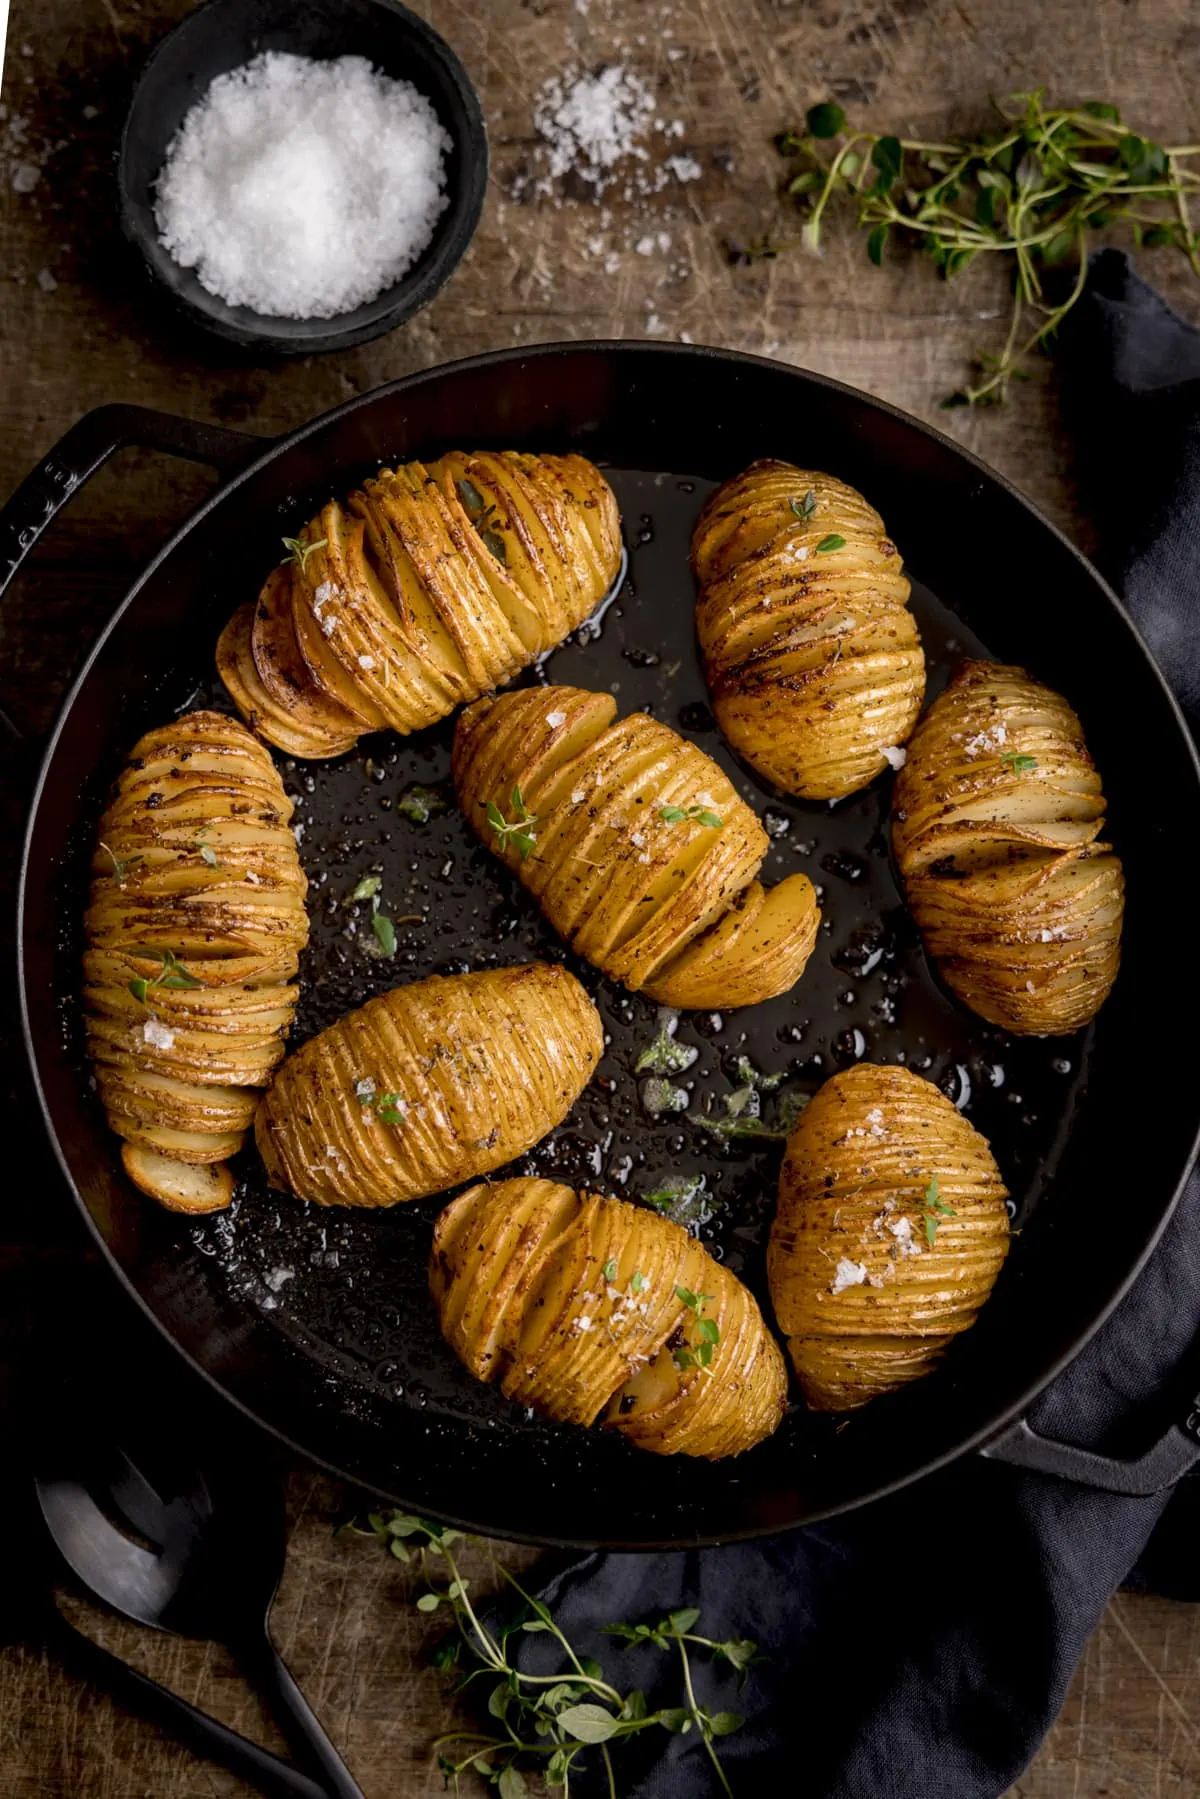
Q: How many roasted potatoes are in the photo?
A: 8